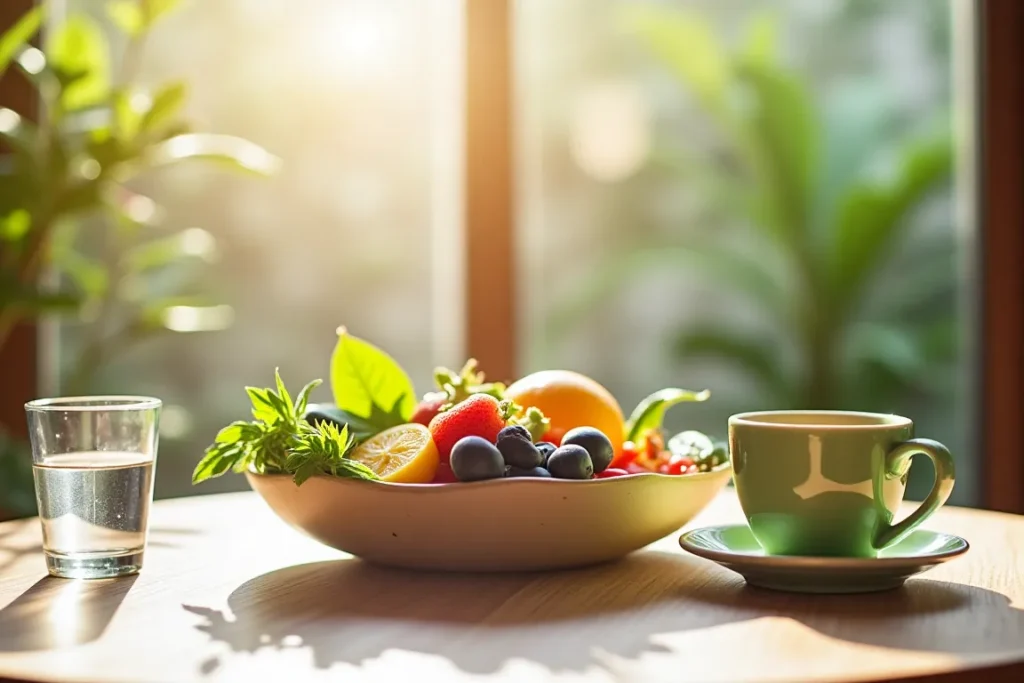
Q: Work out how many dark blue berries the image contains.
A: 6